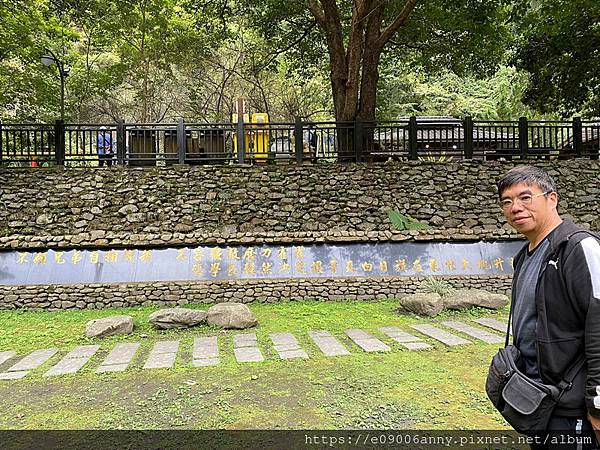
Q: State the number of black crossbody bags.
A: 1